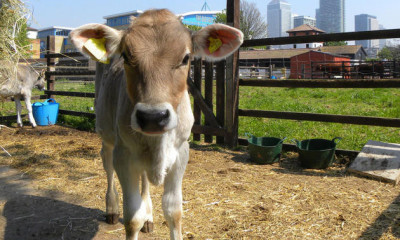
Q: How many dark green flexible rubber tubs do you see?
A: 2